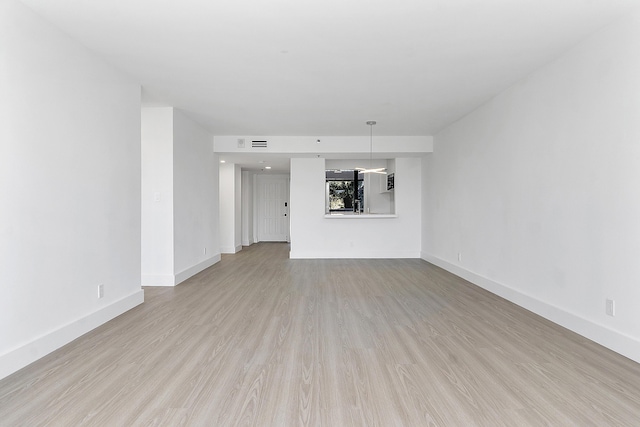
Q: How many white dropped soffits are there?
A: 1